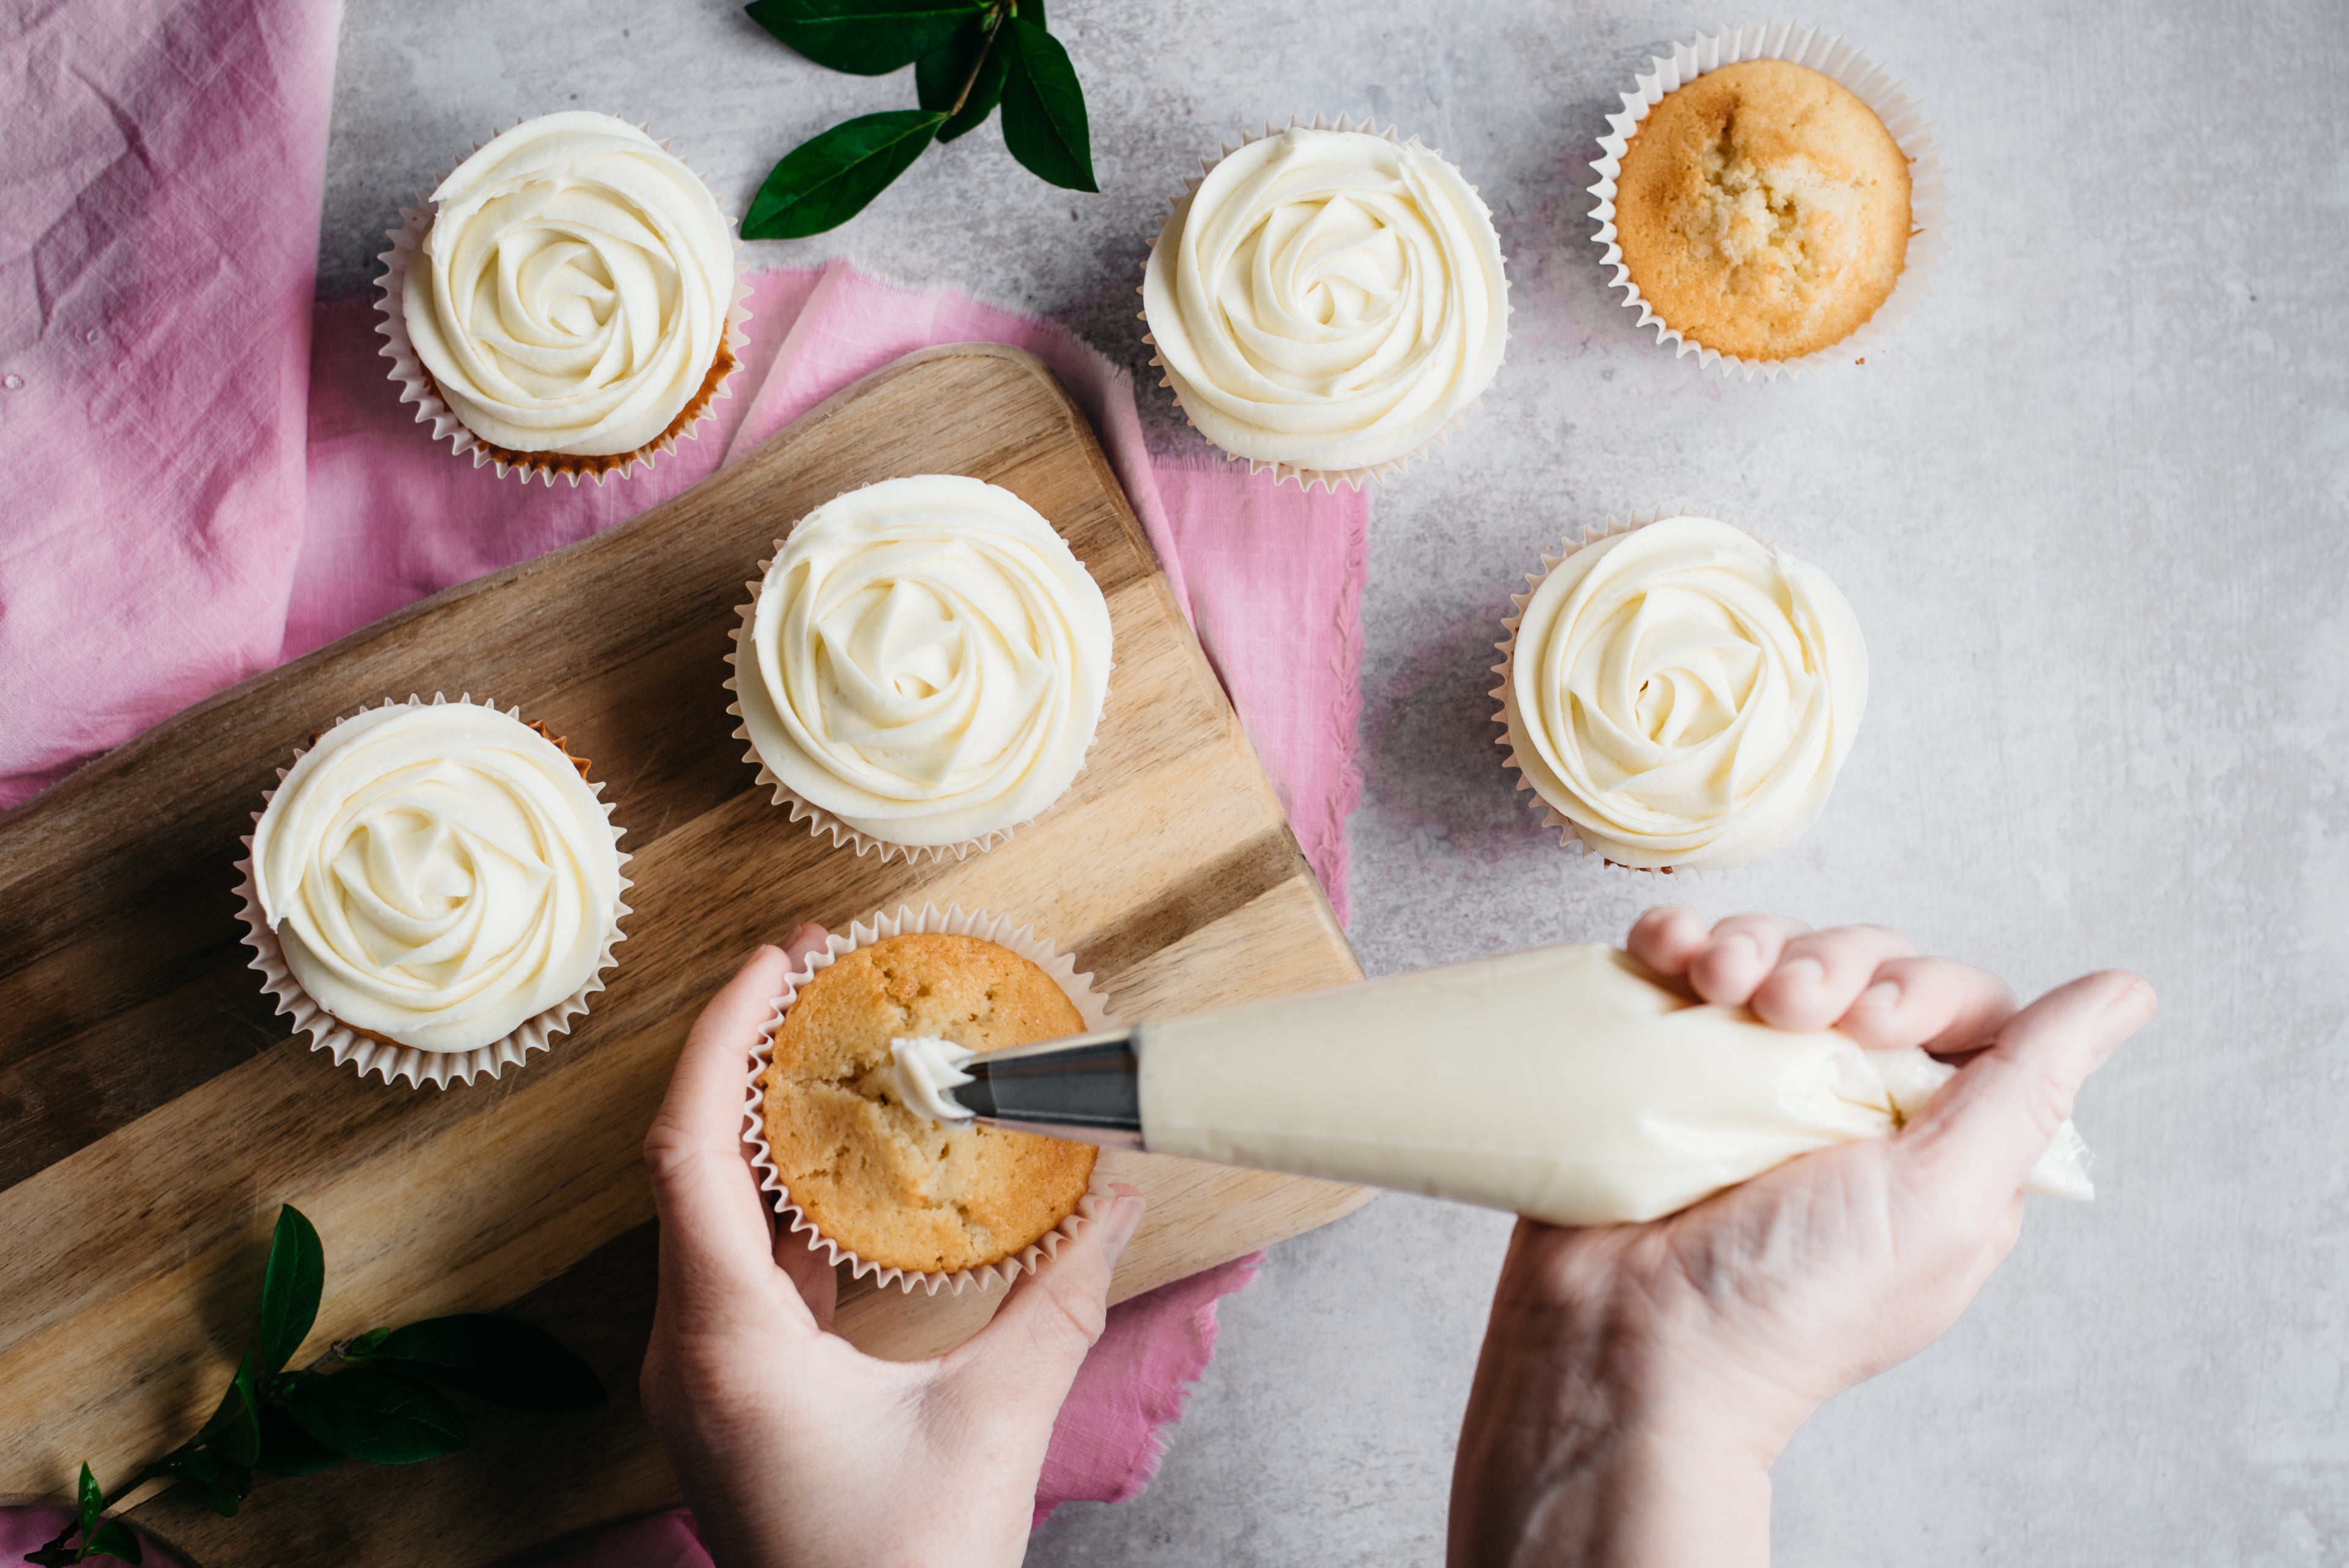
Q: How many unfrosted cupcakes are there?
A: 2